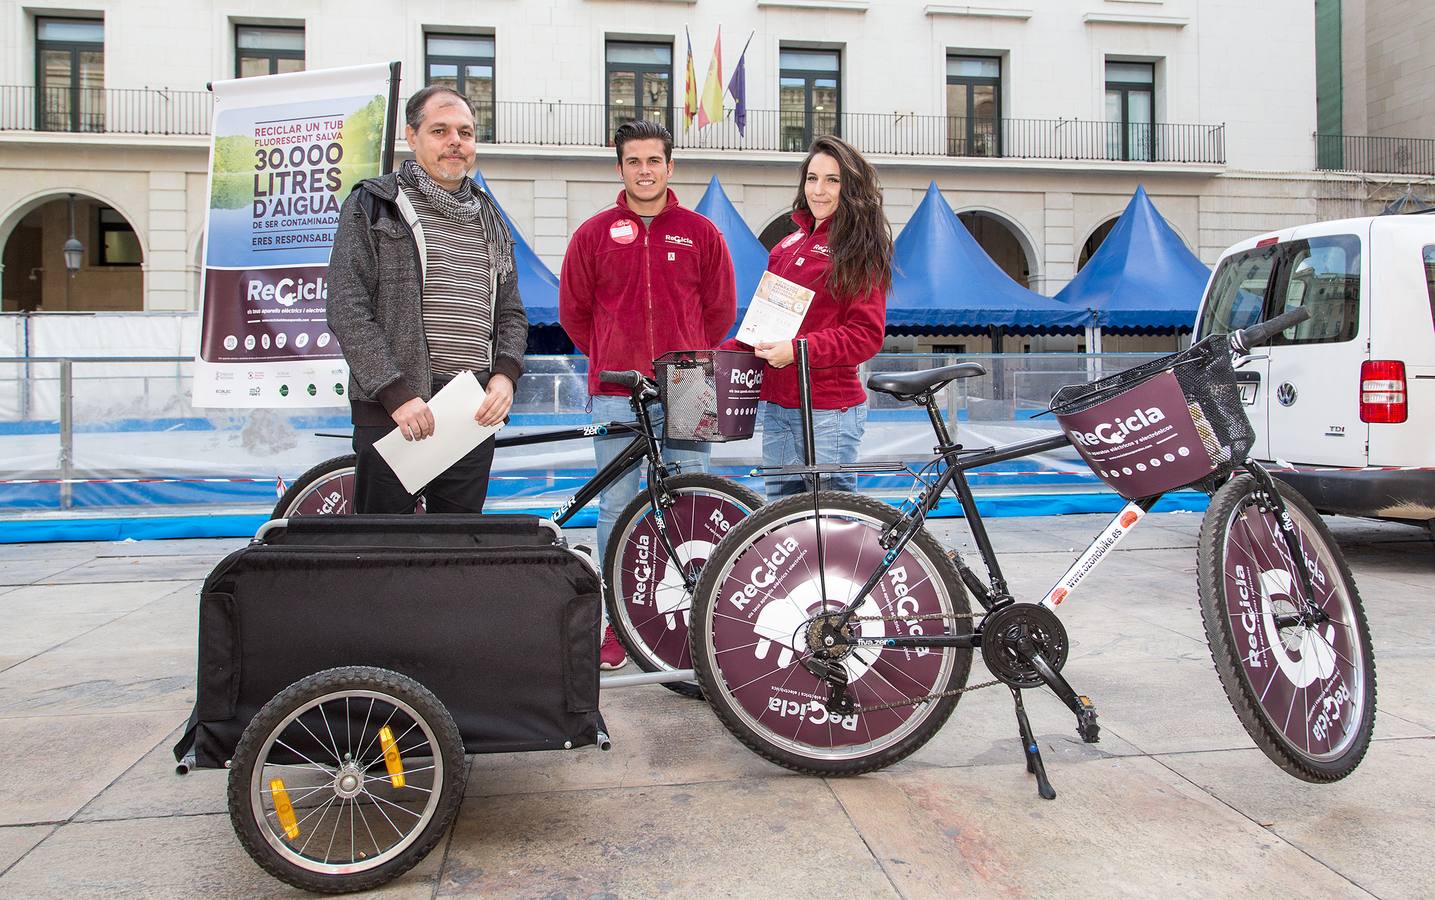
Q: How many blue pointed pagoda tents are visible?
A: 4